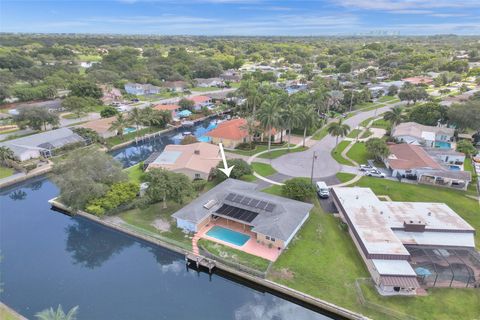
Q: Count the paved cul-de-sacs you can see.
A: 1